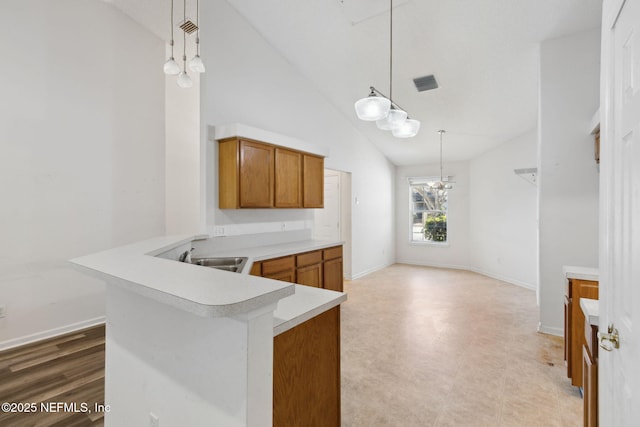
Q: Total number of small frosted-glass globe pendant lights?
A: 3